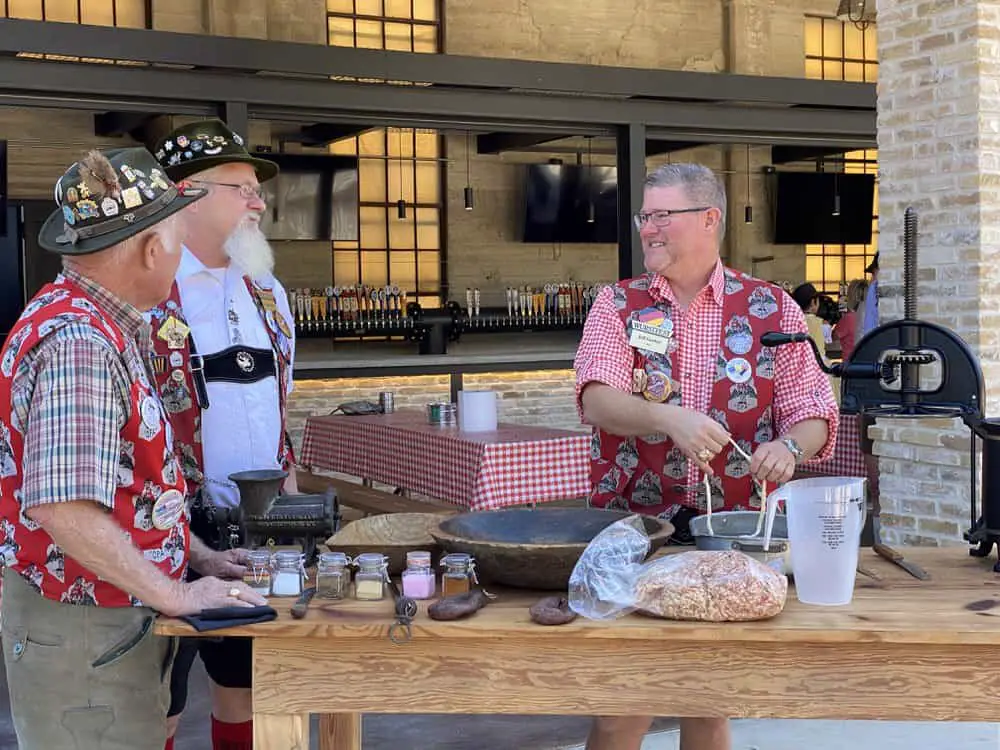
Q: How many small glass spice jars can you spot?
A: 6